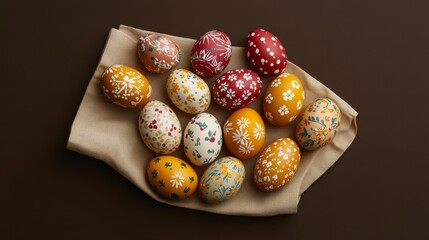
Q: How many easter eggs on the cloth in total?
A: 14